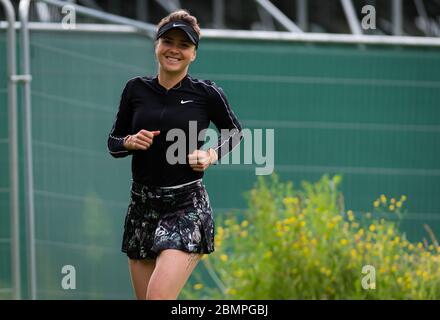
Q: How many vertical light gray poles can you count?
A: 2